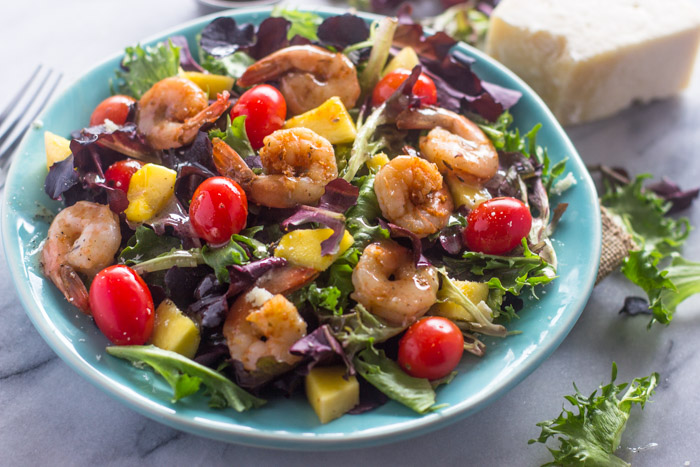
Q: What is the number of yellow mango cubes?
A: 11